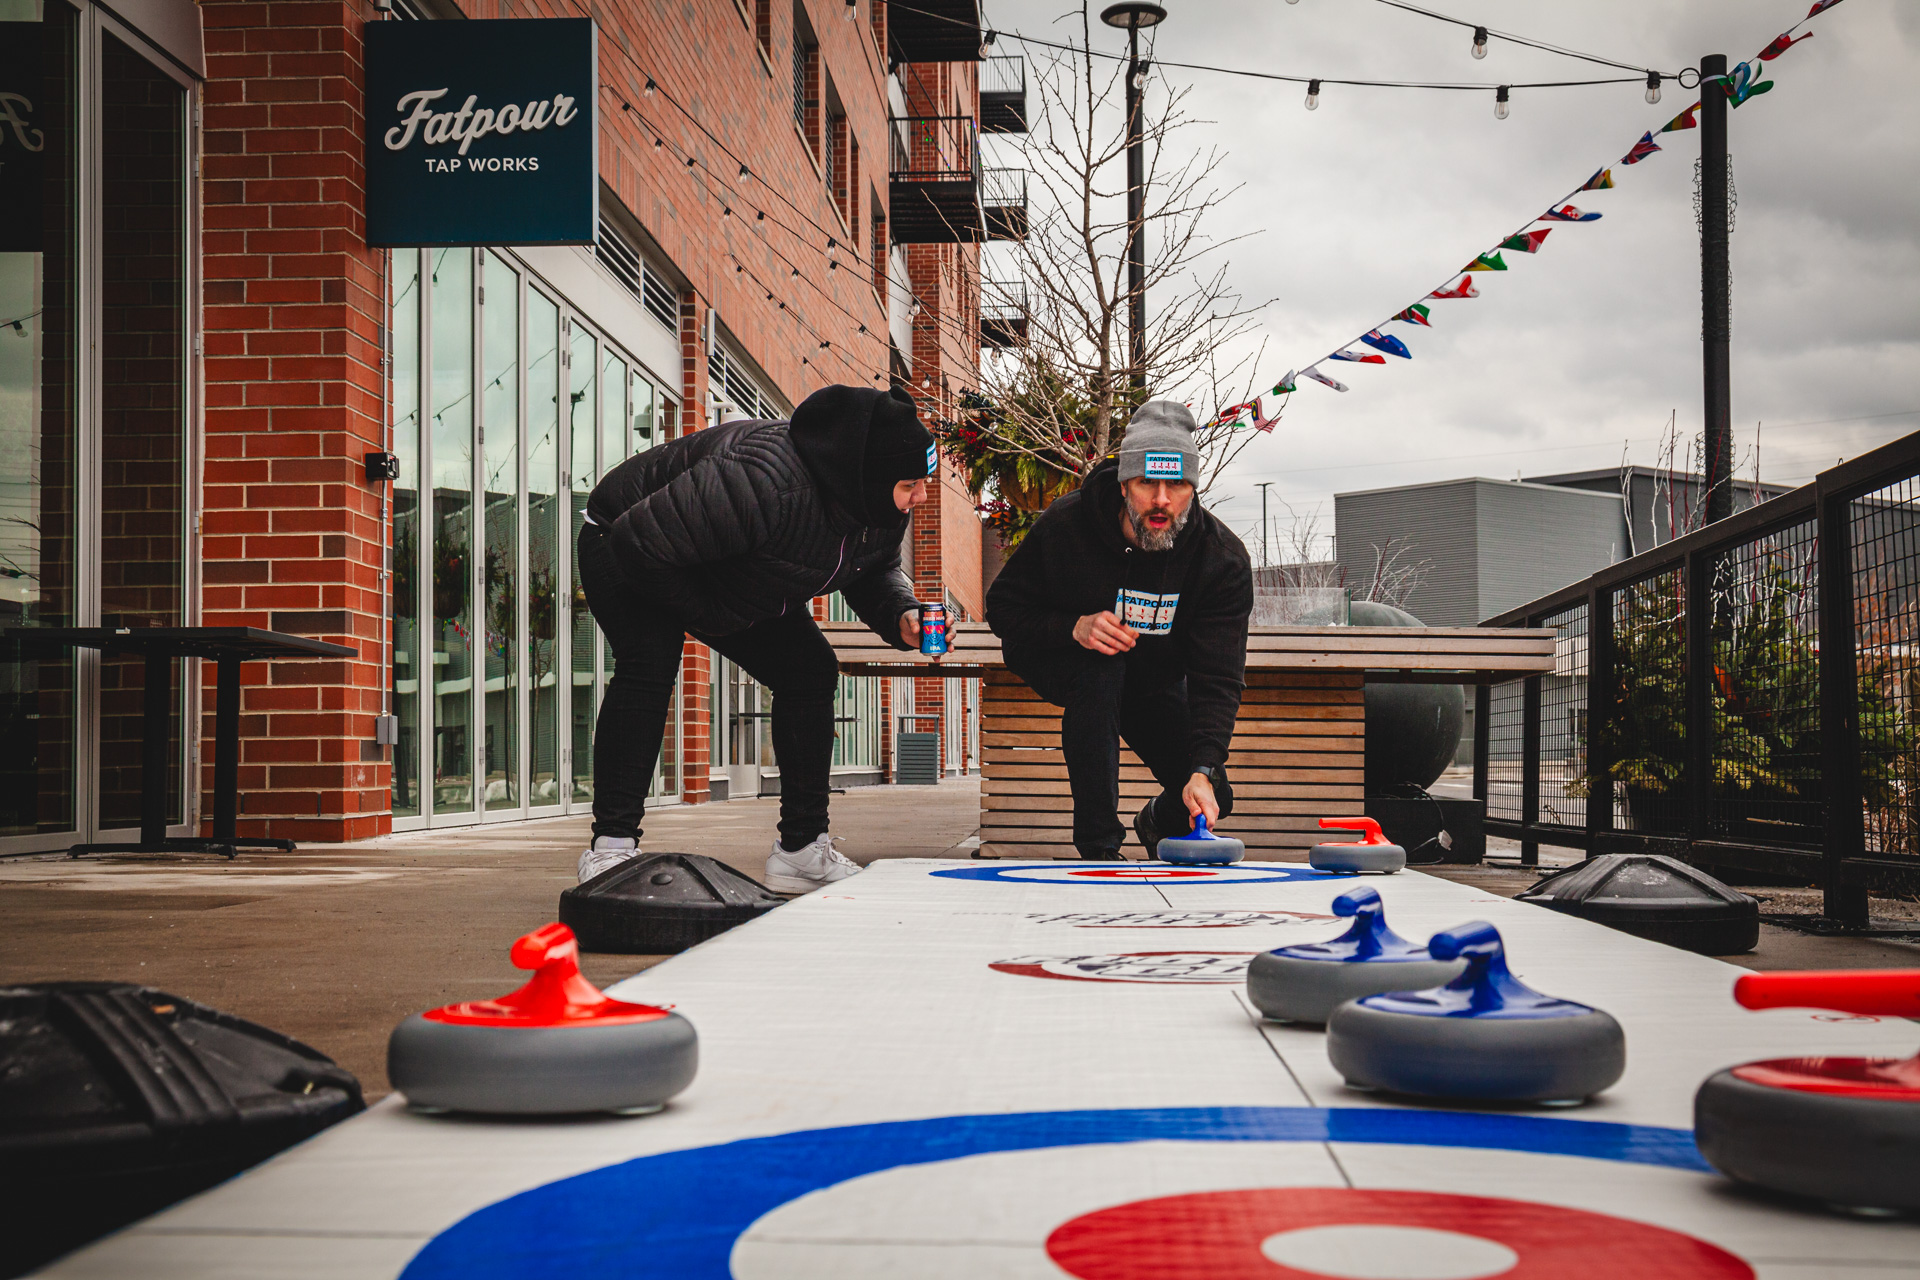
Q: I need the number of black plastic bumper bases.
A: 3